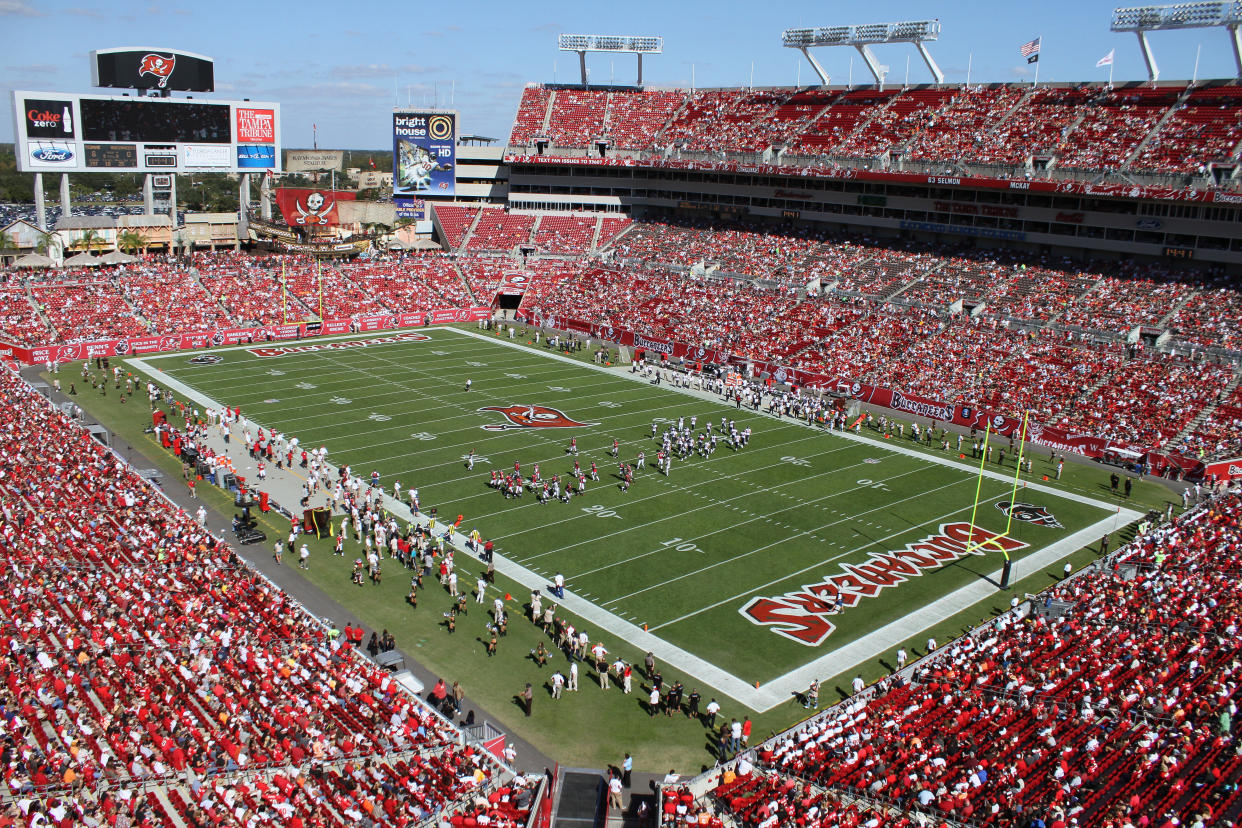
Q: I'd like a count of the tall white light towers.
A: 3